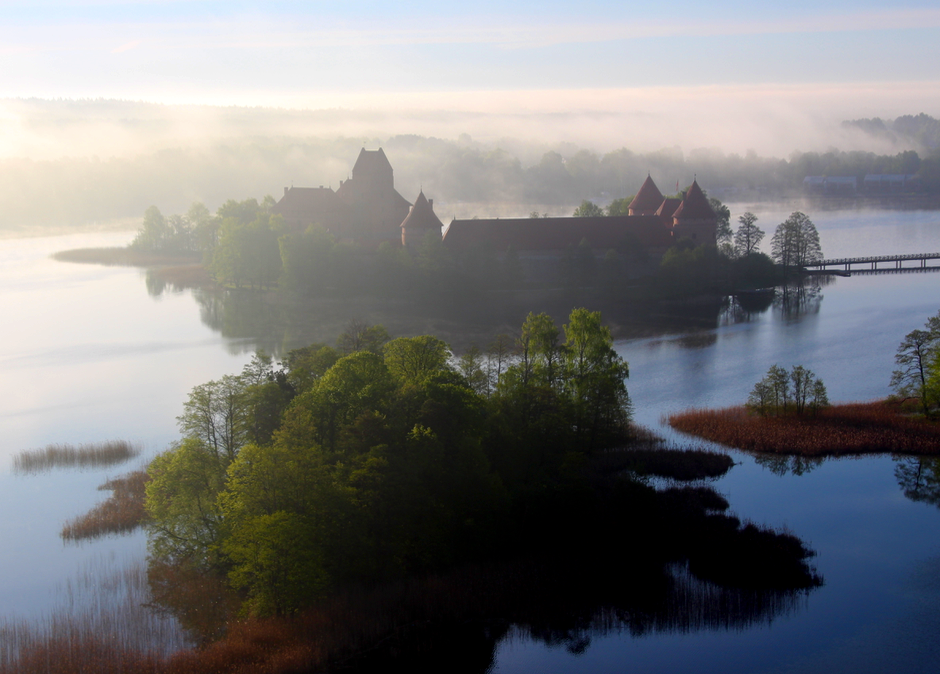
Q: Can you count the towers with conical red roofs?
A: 3